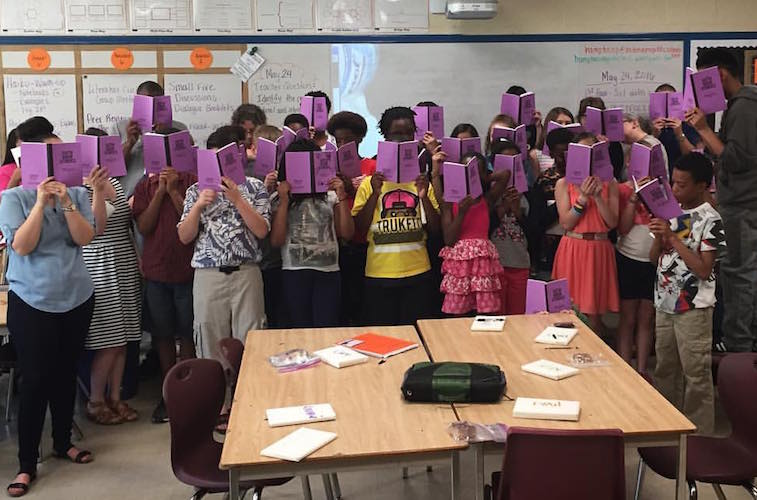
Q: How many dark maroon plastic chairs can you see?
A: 4